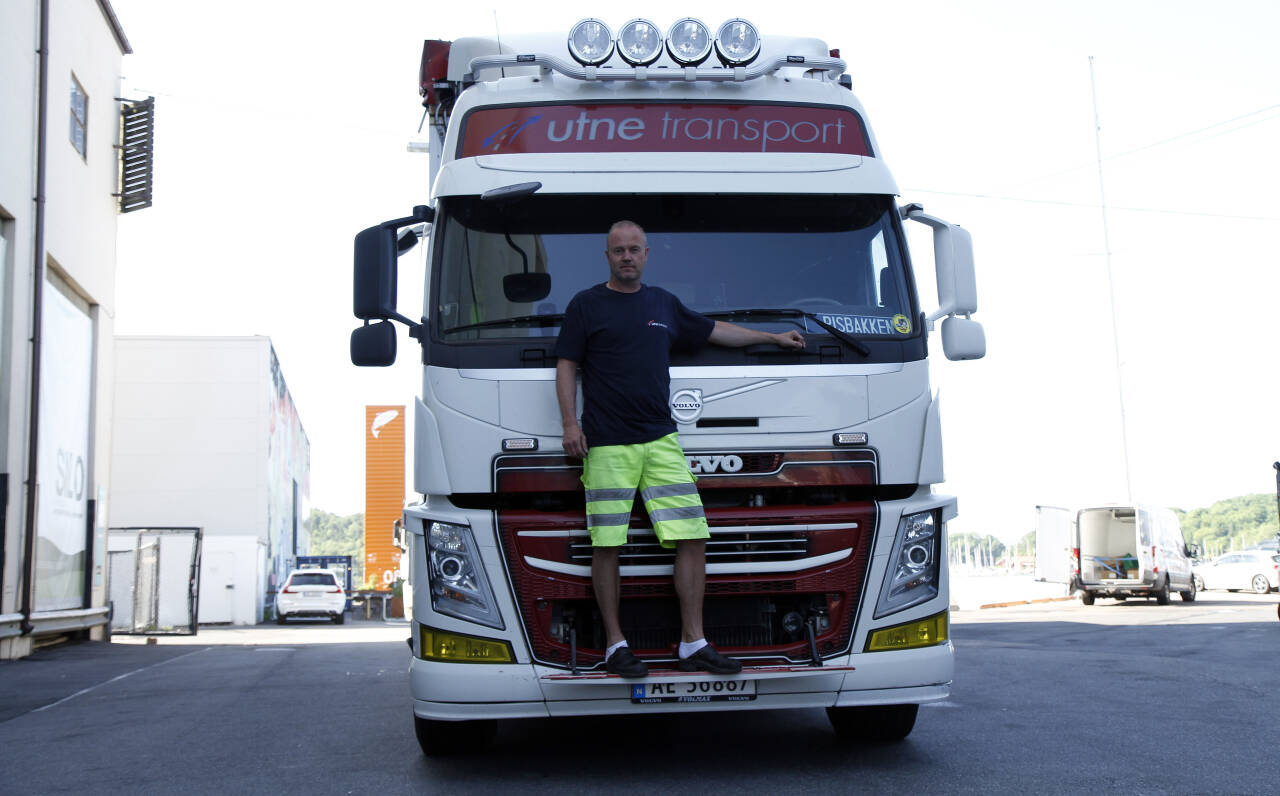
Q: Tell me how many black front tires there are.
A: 2